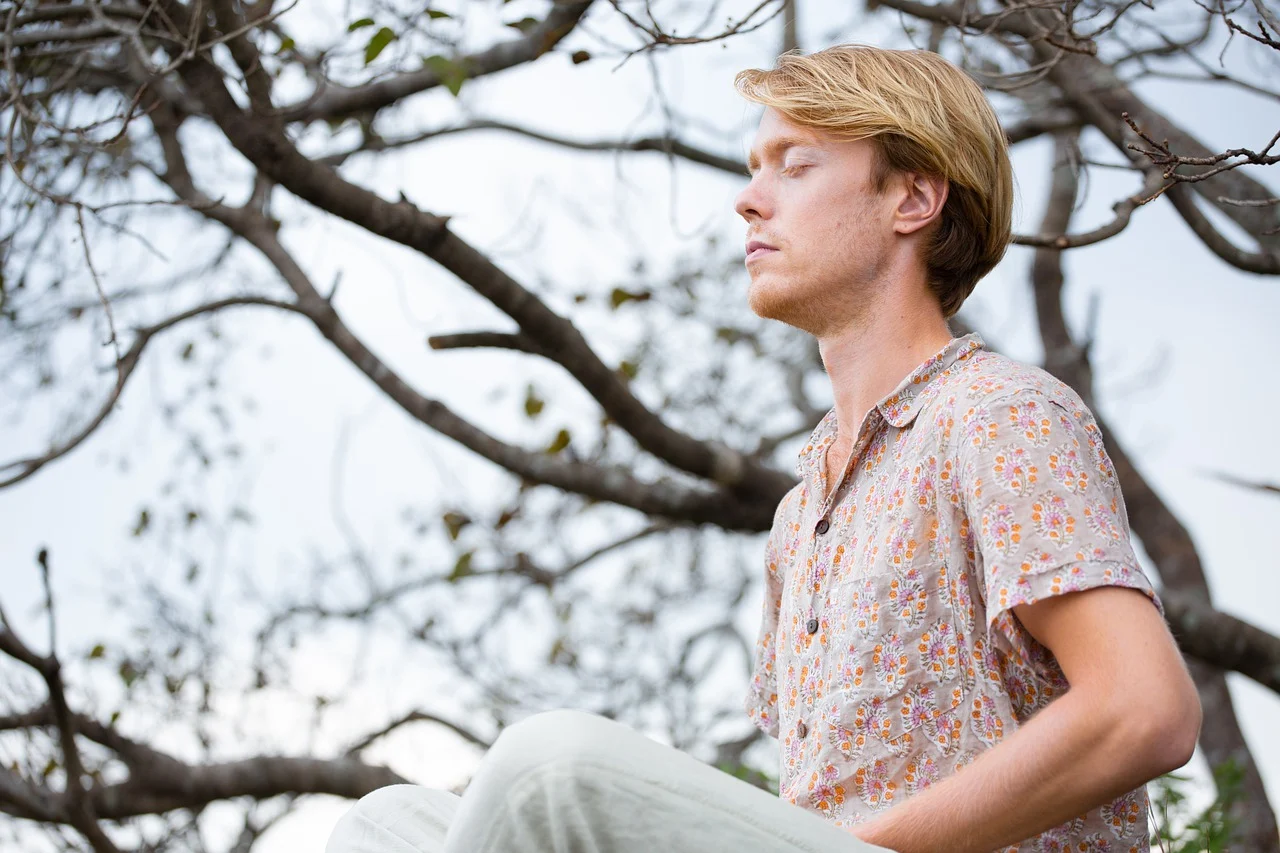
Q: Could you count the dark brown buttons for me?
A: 3